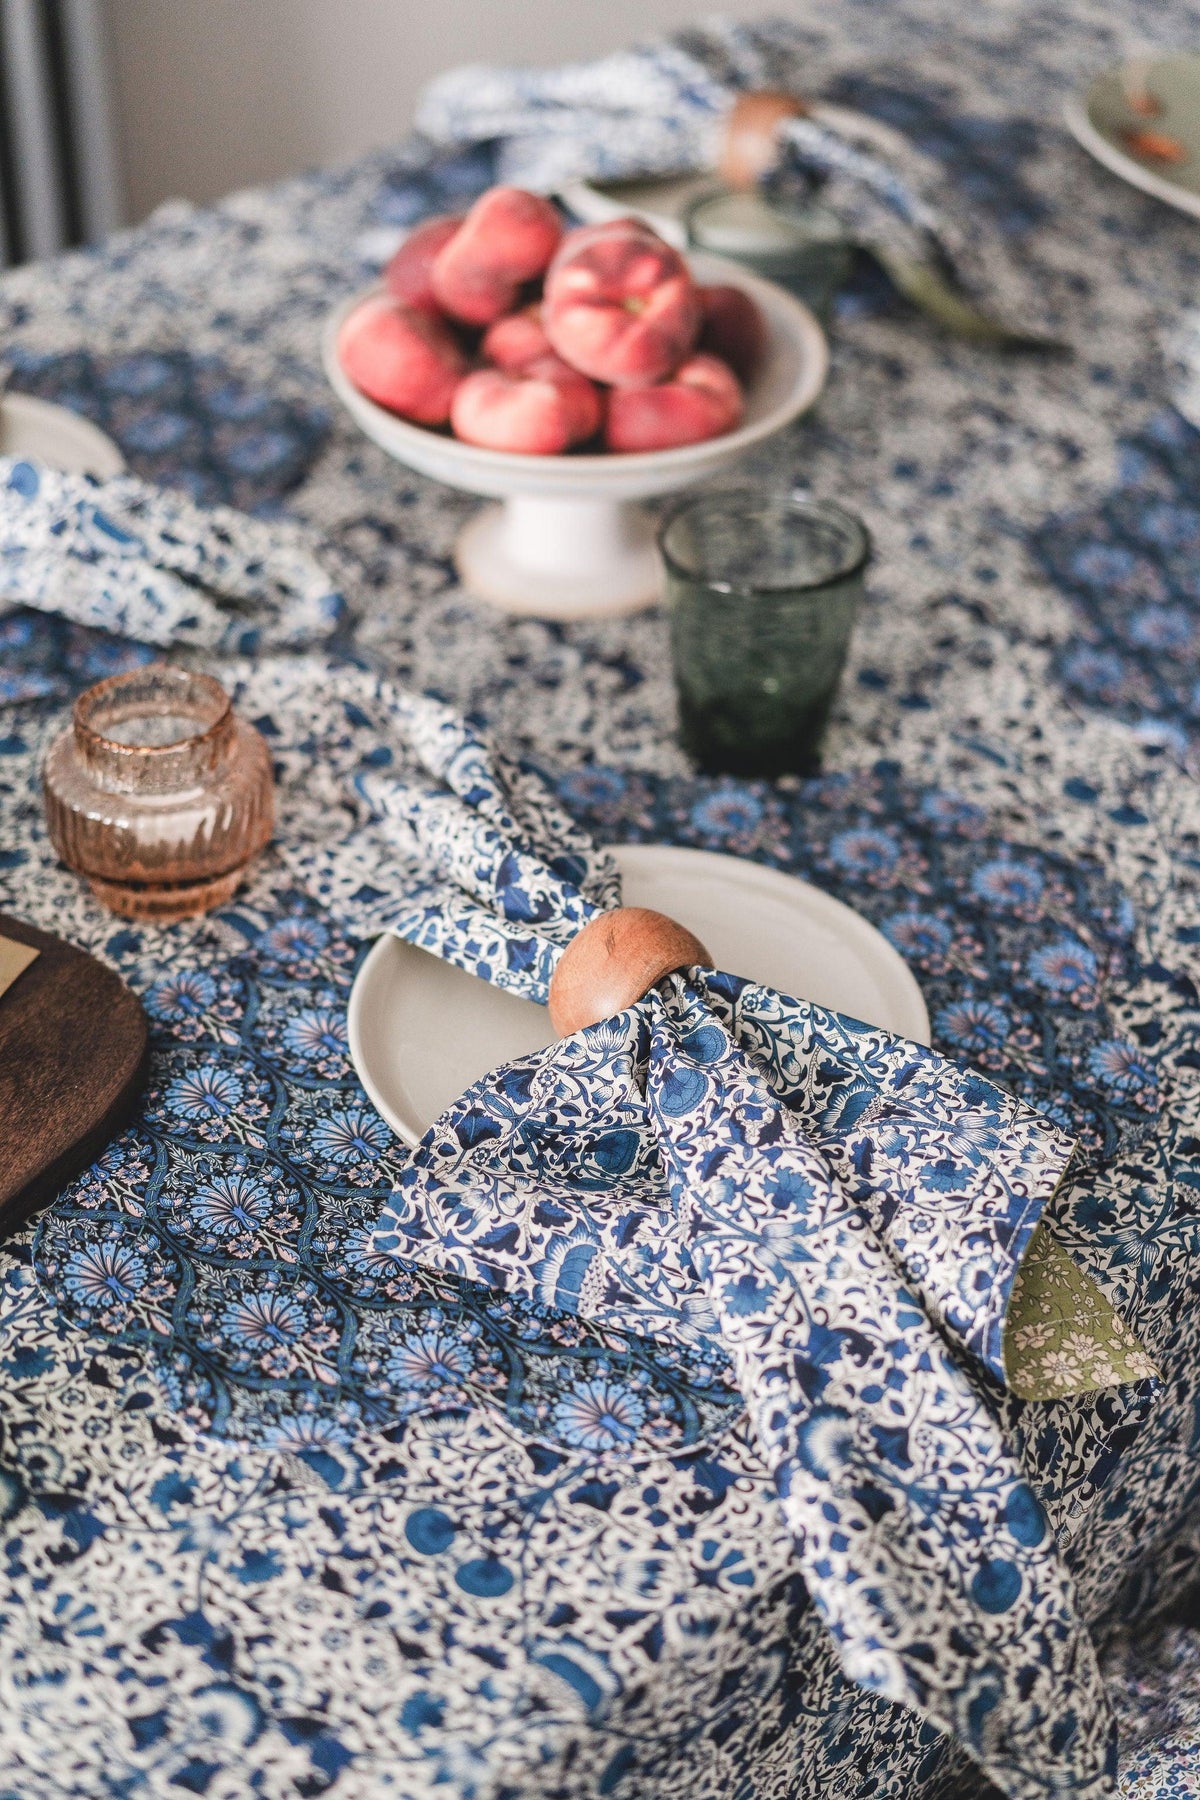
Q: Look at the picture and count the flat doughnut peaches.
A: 8